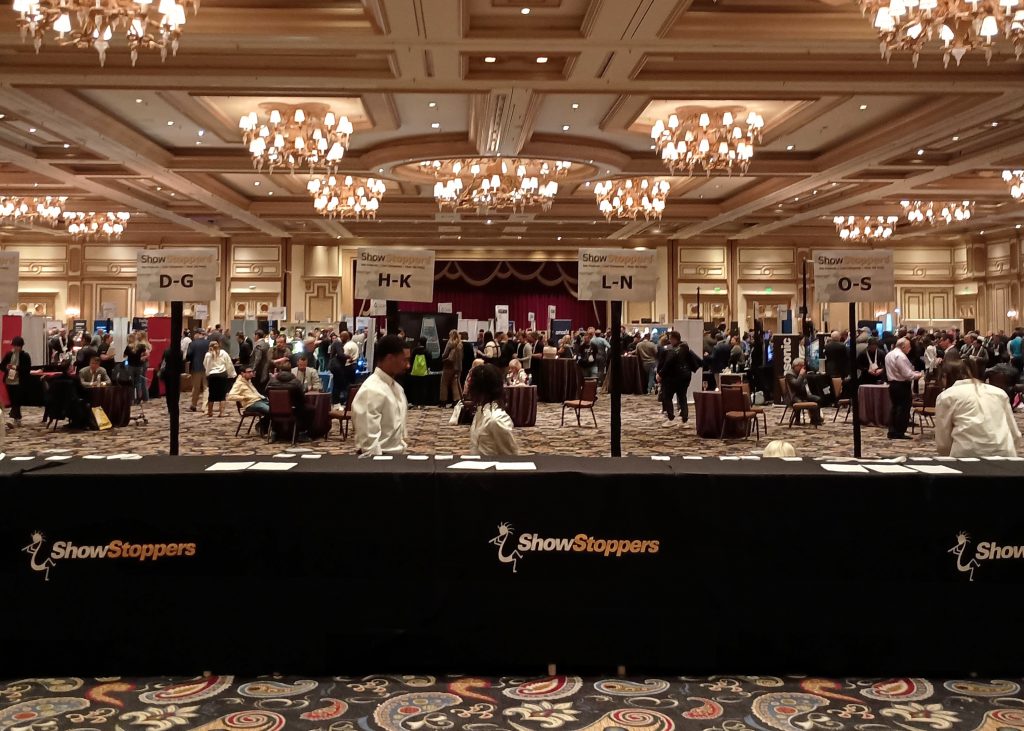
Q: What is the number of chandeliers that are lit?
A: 12